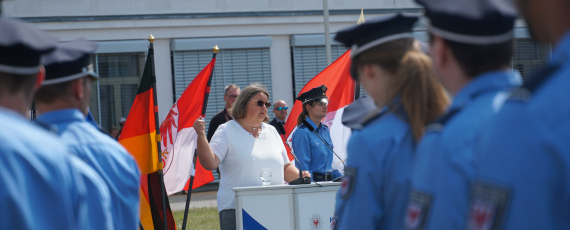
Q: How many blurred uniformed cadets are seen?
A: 5